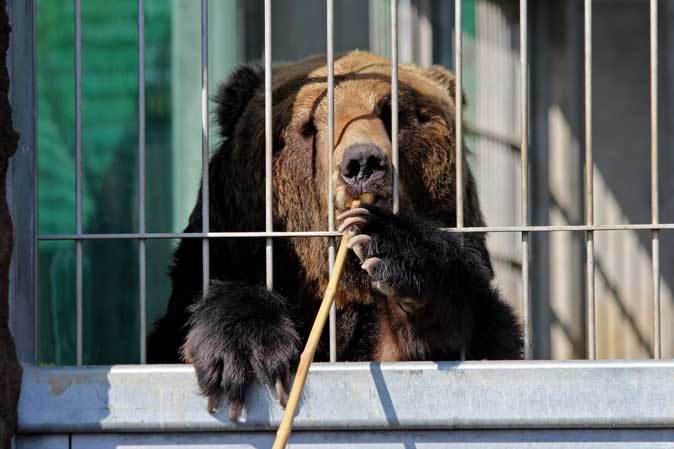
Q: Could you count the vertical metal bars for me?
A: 10